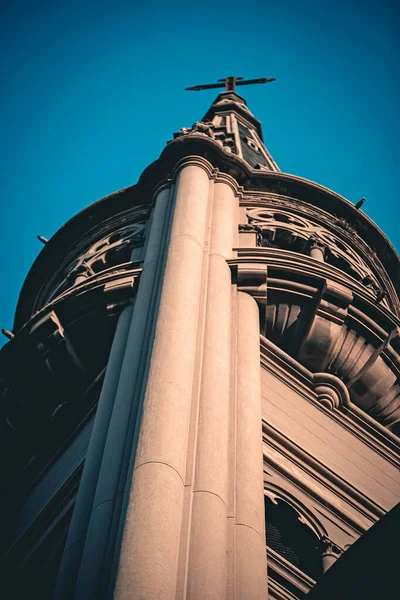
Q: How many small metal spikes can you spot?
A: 3